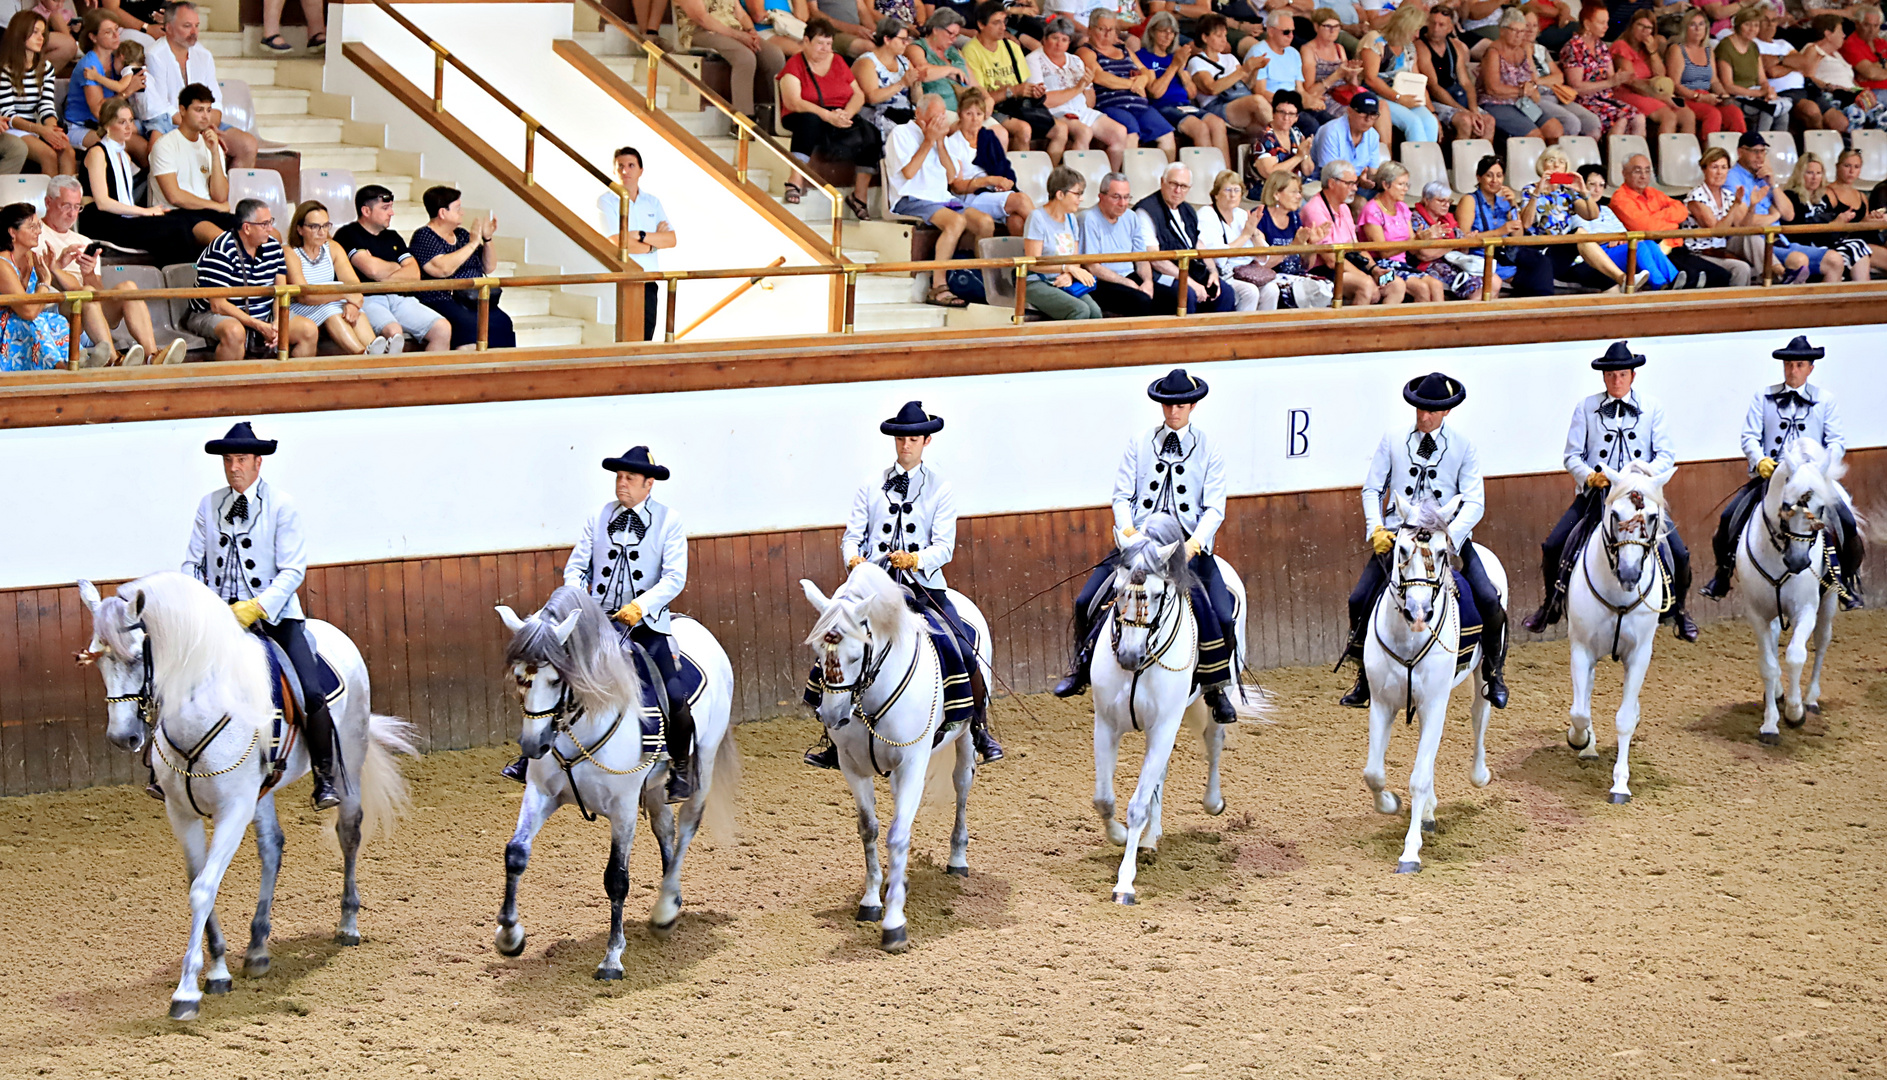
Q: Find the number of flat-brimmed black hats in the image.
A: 7